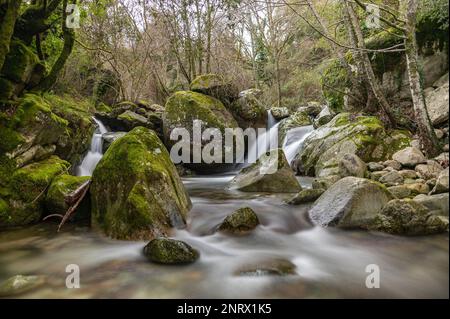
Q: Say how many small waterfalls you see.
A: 3